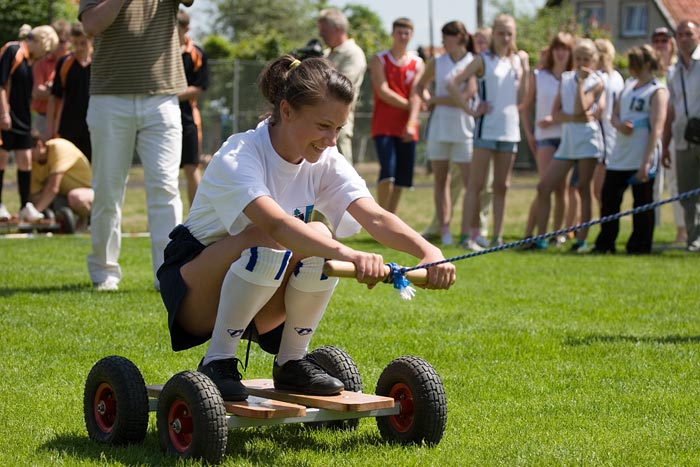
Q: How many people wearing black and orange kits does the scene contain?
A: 3